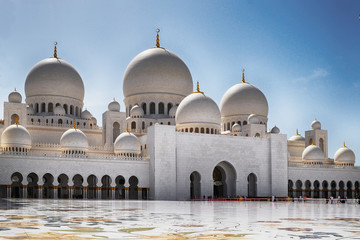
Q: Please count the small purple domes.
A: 0